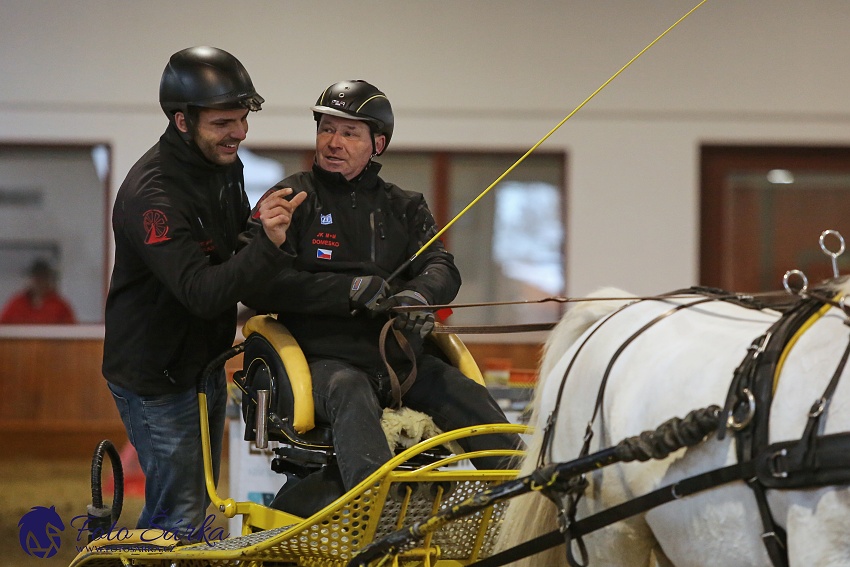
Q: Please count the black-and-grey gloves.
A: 2